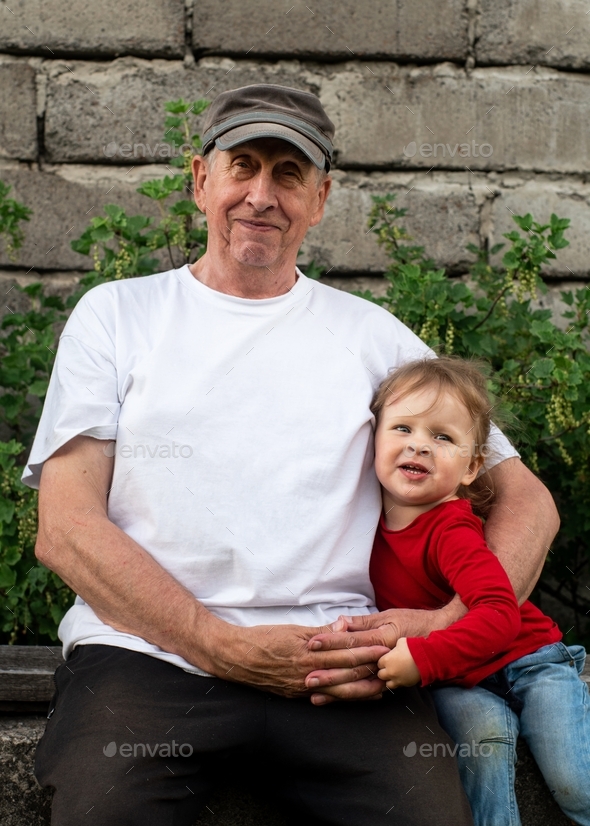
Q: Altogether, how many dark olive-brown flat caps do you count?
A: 1